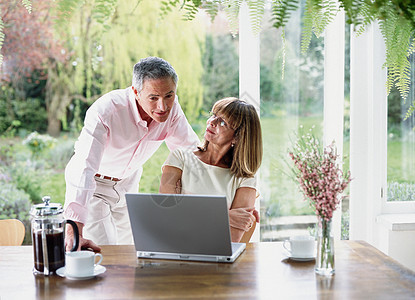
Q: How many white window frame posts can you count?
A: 3